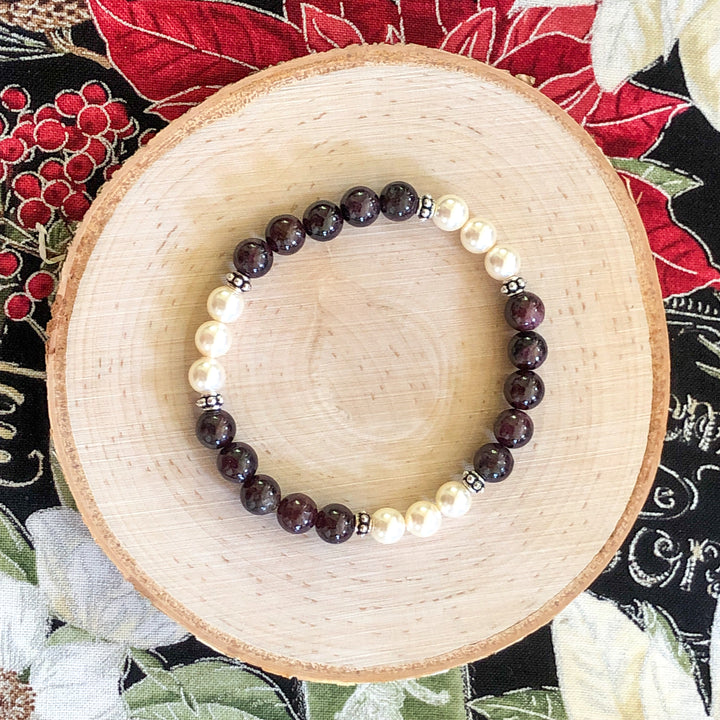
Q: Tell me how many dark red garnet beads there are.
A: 15